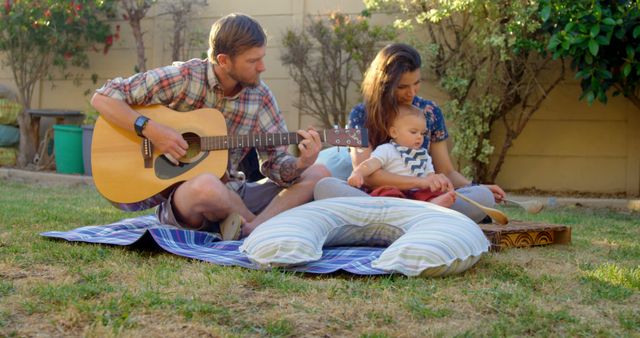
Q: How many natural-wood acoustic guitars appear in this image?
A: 1